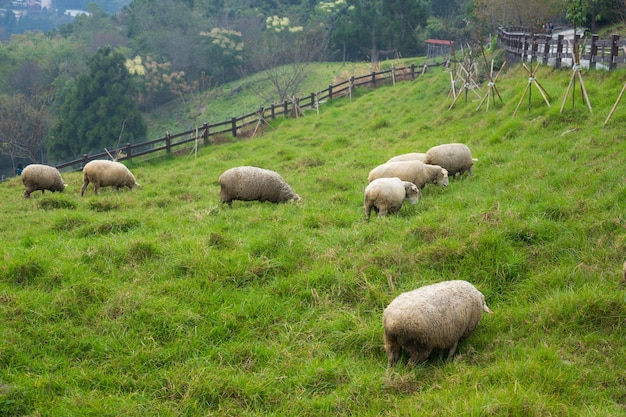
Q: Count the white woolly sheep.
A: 8